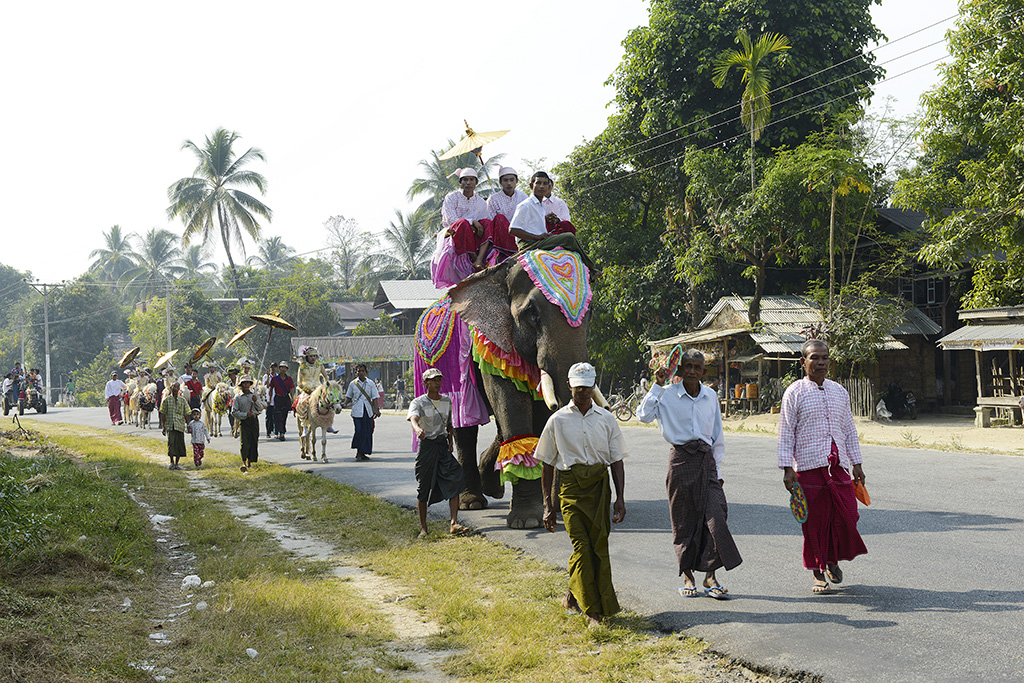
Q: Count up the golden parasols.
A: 6